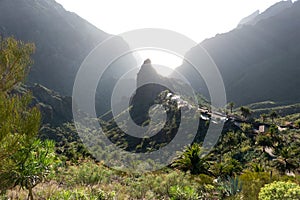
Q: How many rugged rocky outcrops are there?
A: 1